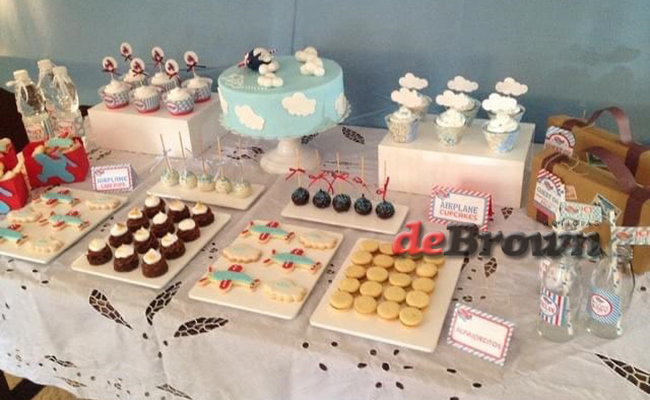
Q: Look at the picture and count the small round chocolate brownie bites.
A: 12